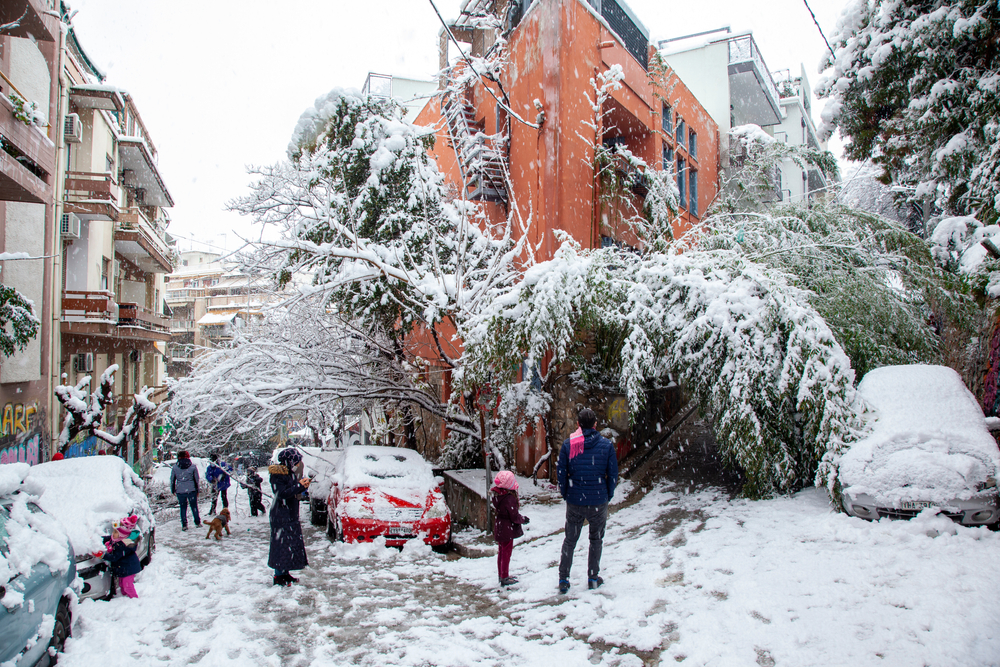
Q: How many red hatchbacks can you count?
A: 1